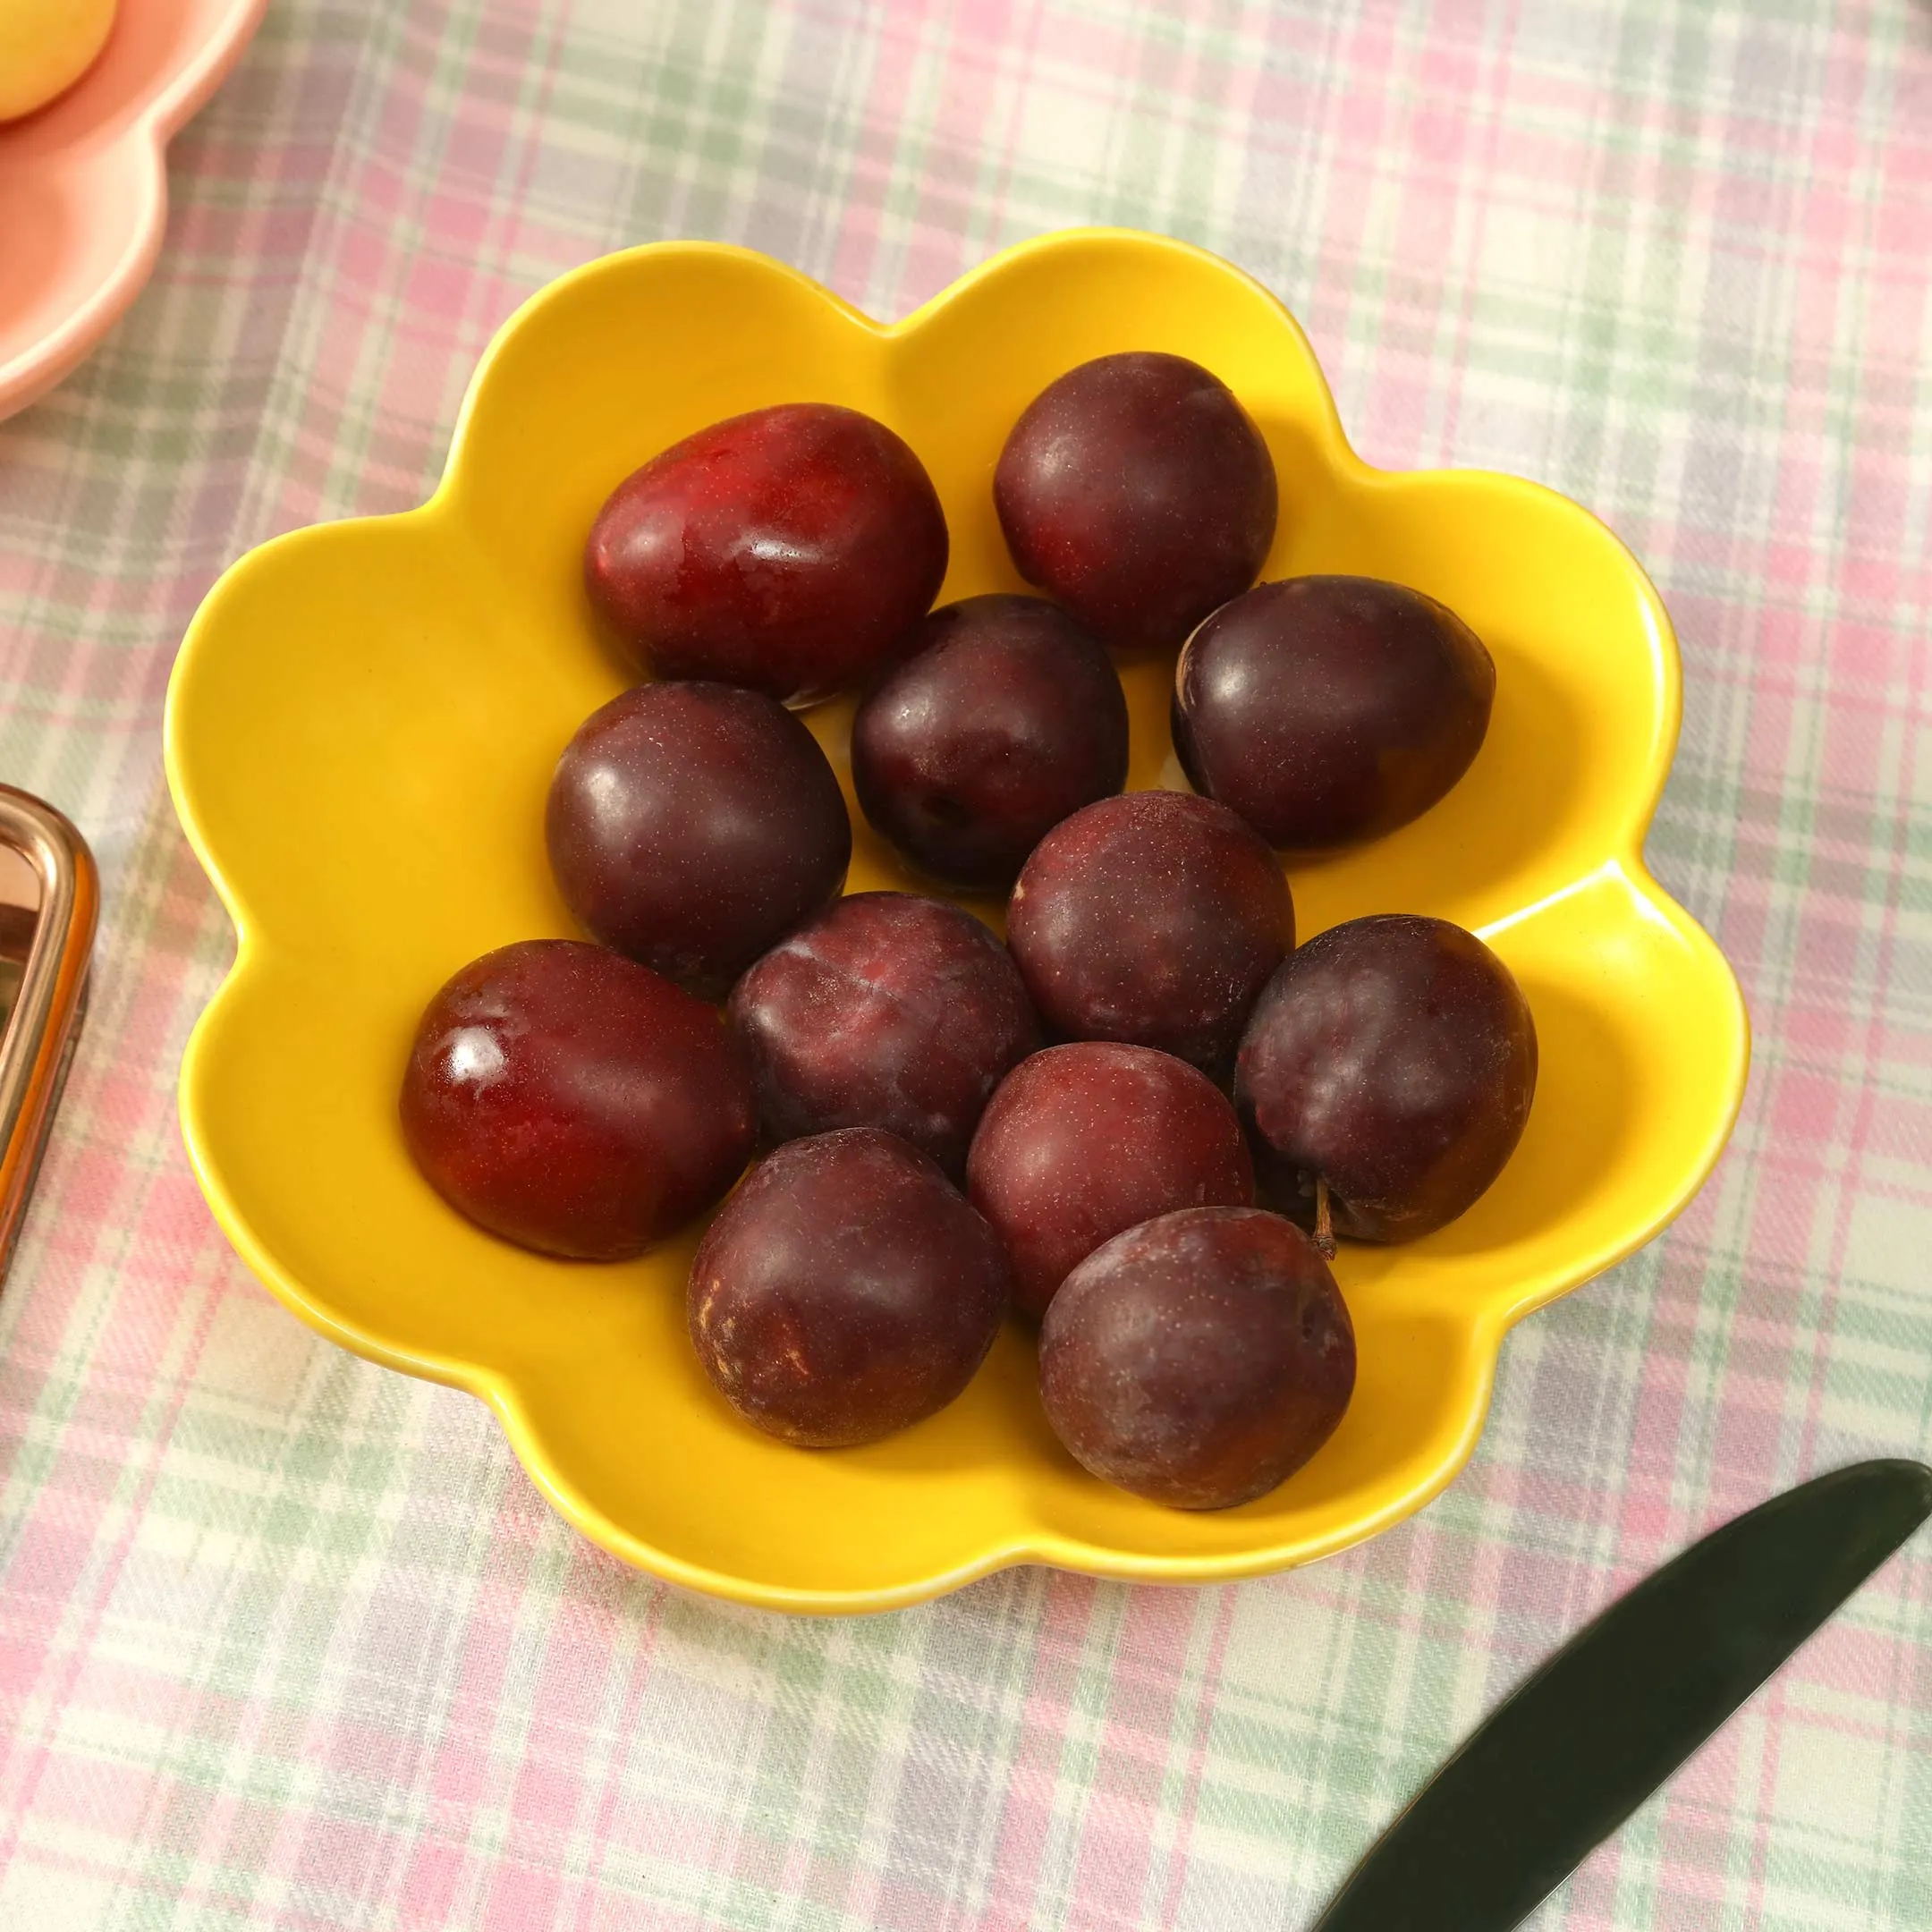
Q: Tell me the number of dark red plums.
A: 12